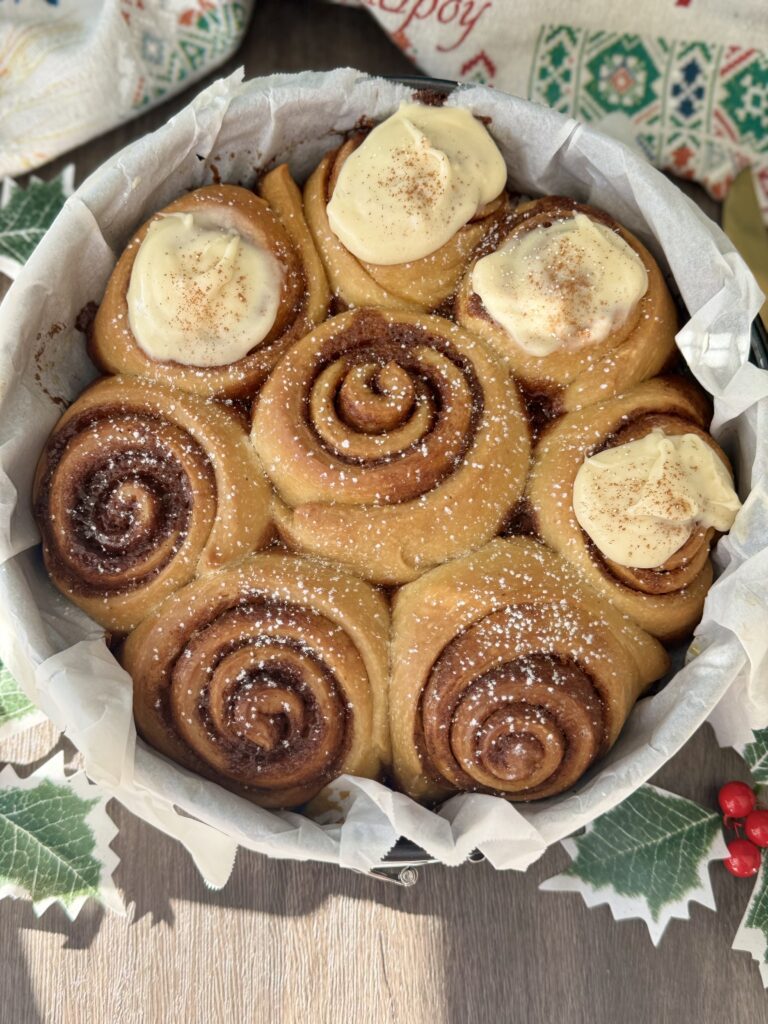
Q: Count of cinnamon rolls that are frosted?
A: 4